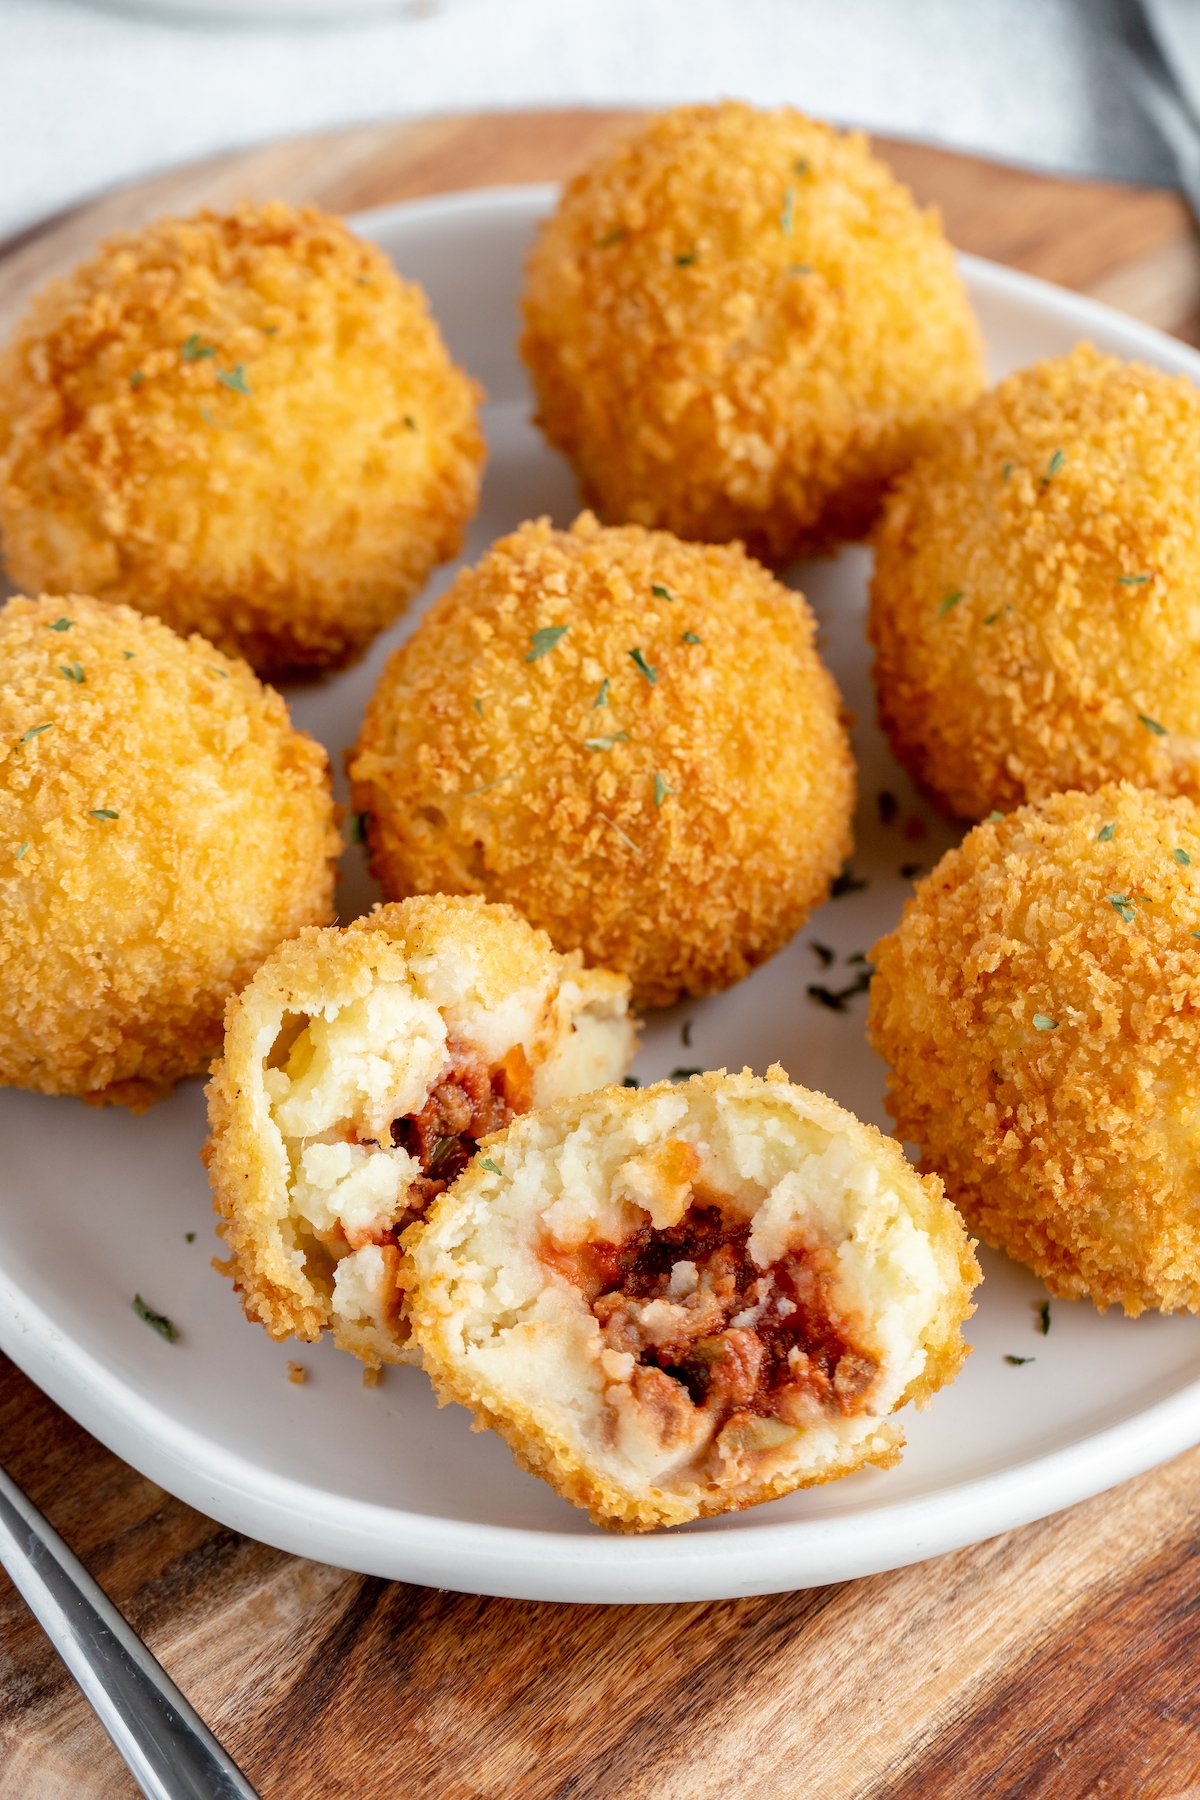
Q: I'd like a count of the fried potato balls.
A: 7